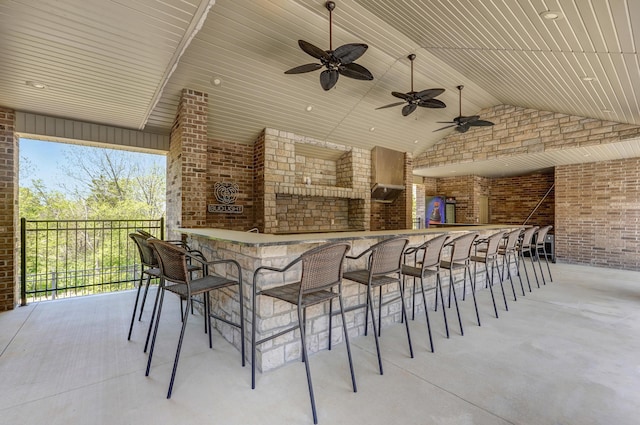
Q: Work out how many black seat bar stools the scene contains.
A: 11